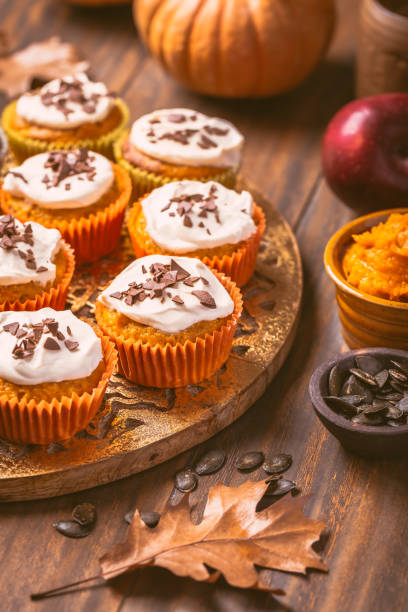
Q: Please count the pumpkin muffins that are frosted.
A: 7